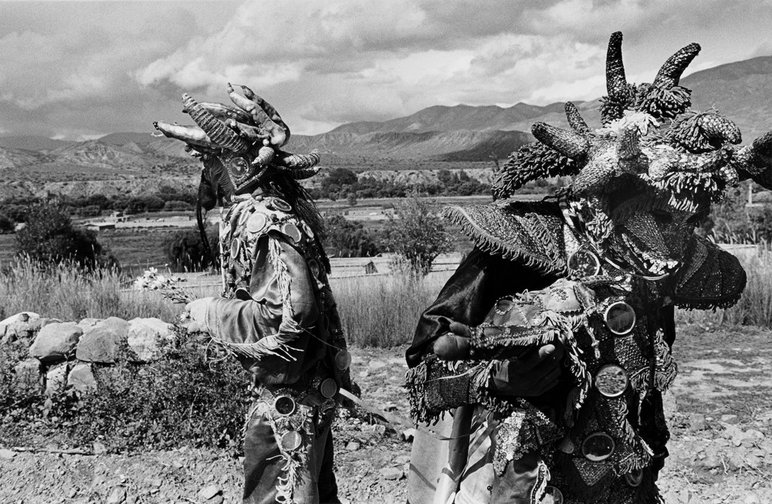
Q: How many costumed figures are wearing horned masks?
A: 2